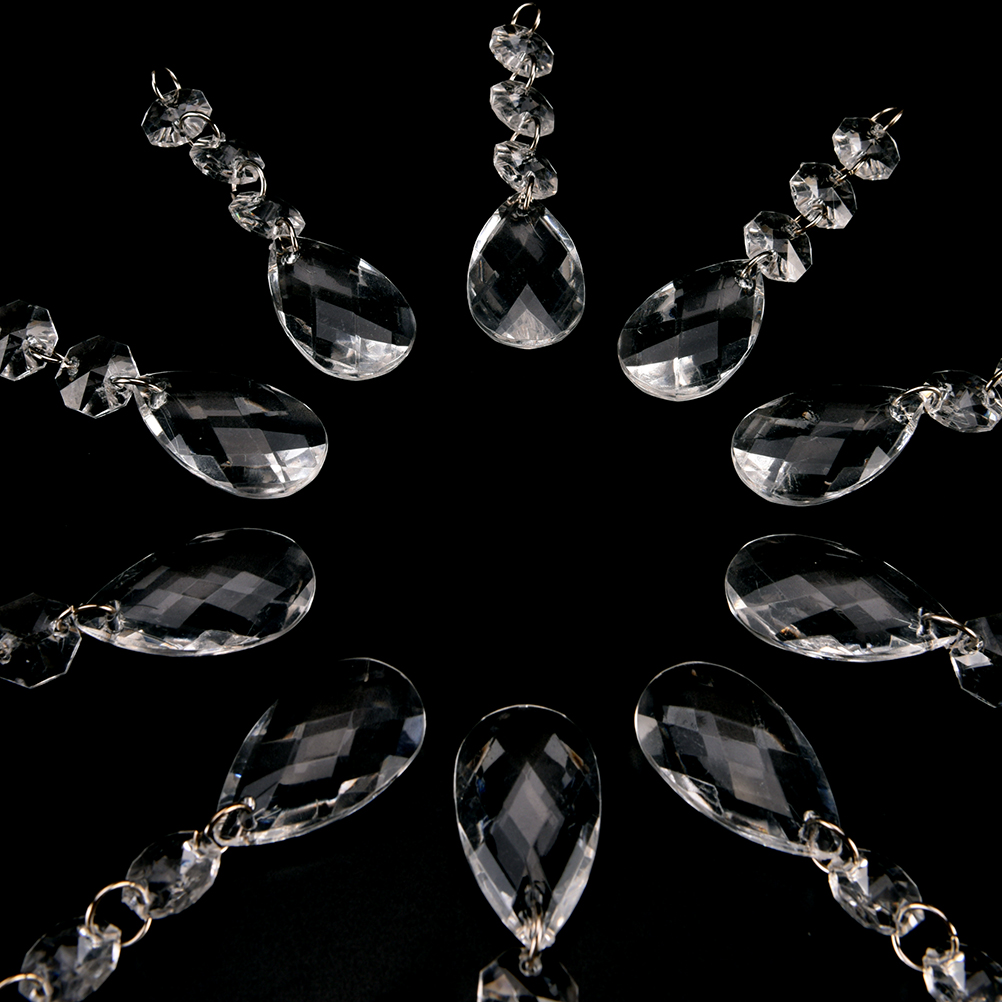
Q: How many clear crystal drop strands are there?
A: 10